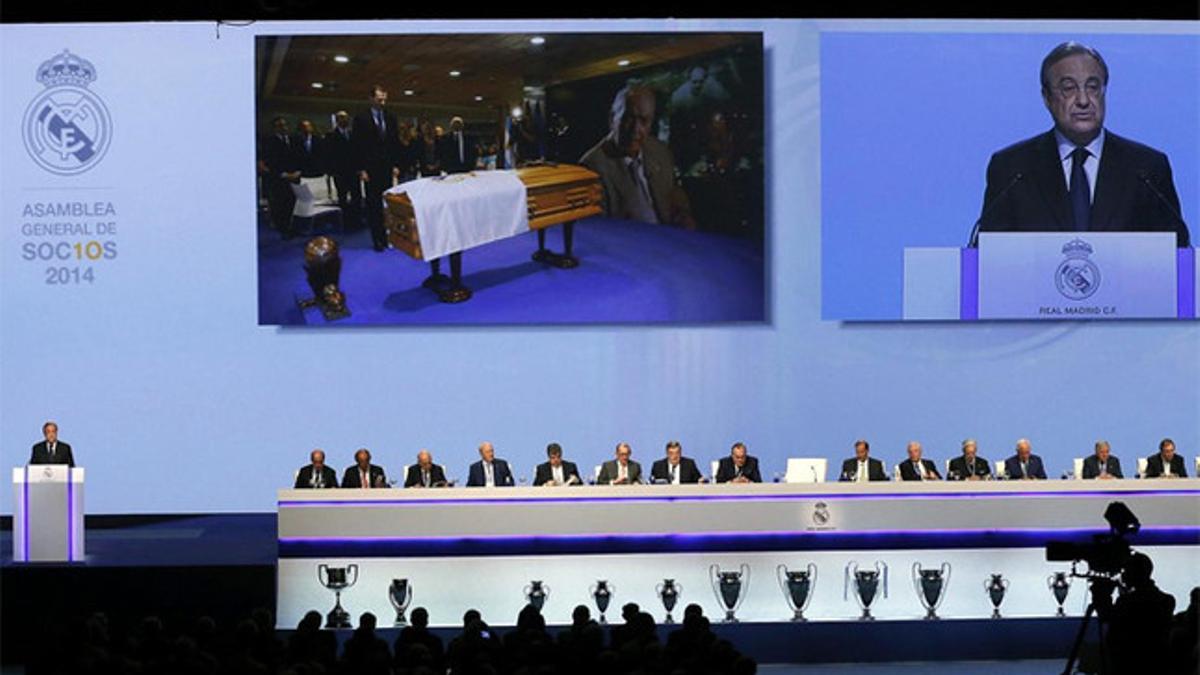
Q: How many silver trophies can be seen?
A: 11